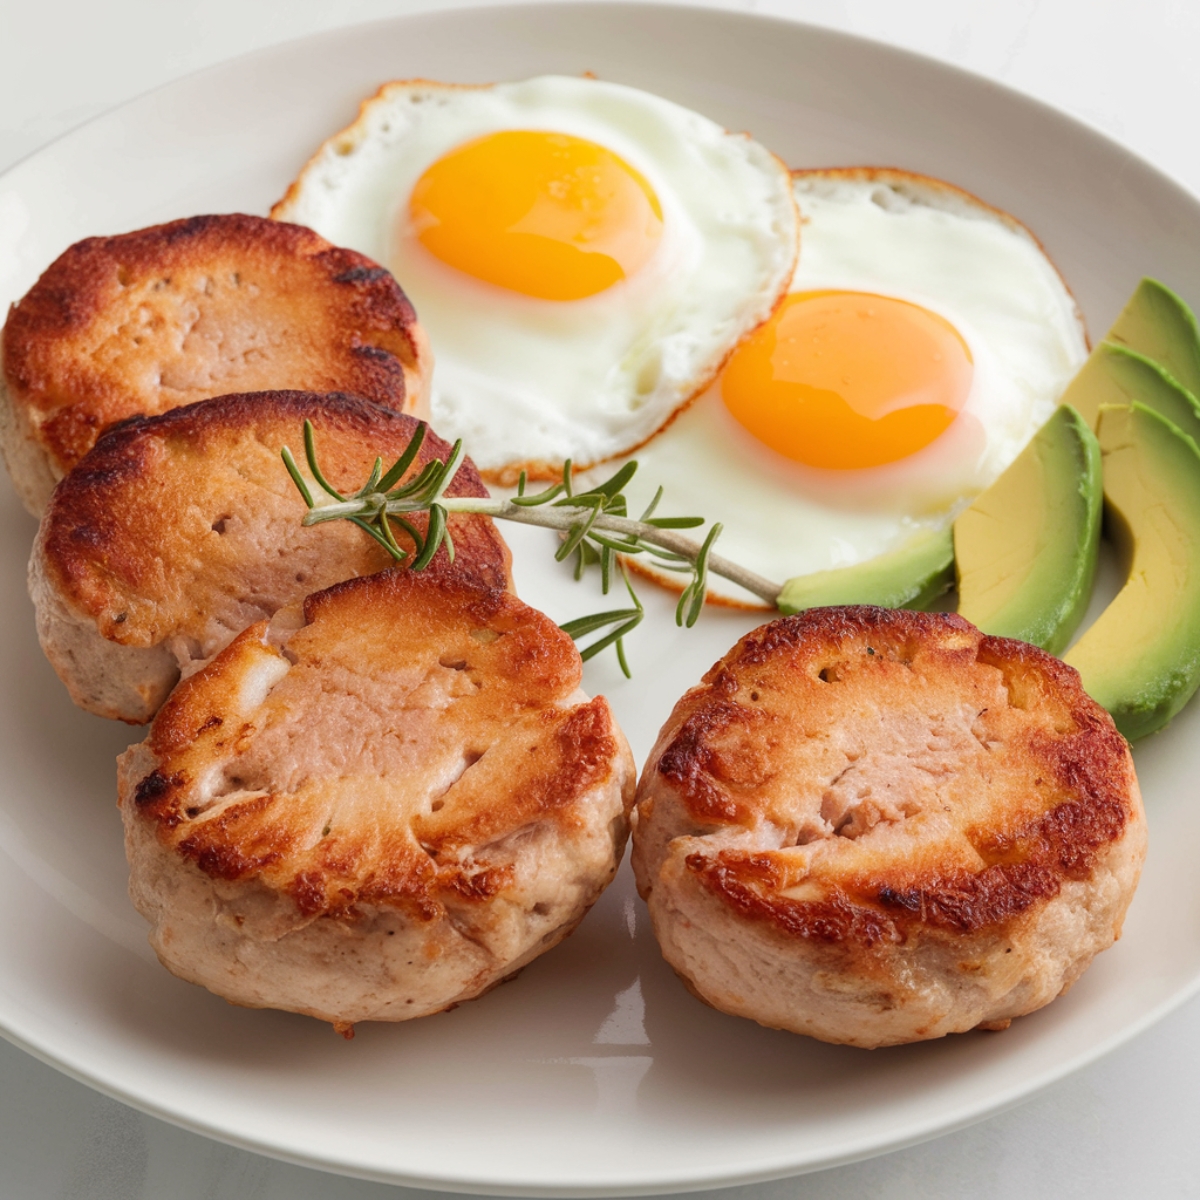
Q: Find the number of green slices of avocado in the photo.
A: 5